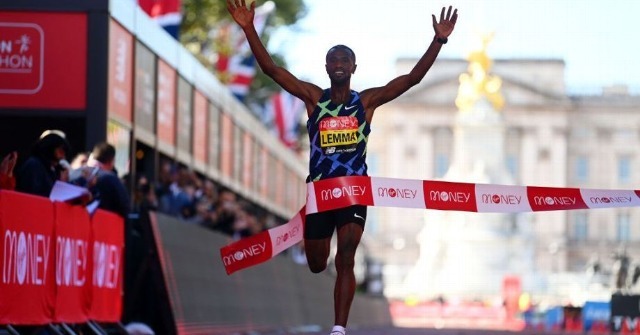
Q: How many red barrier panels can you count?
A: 3